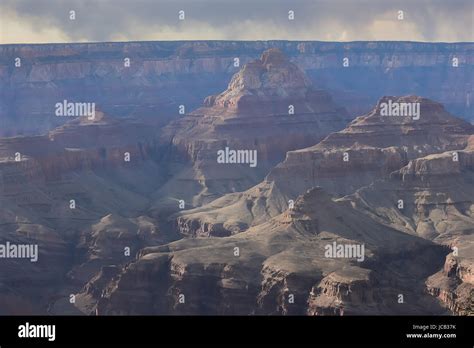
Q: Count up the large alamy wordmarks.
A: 6